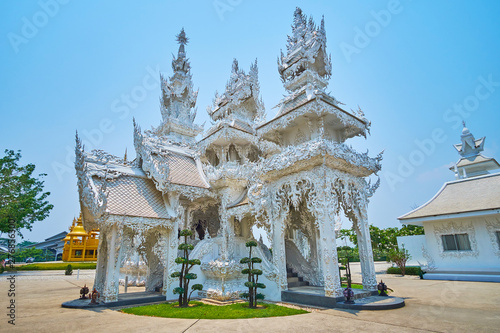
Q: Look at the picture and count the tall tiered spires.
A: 3